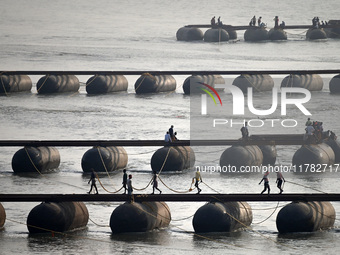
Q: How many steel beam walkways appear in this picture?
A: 4